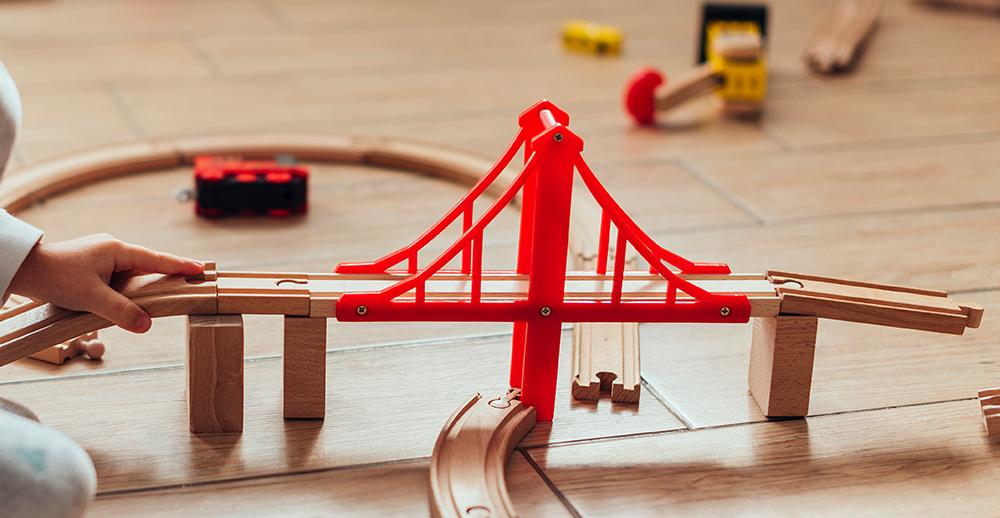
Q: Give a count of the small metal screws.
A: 4